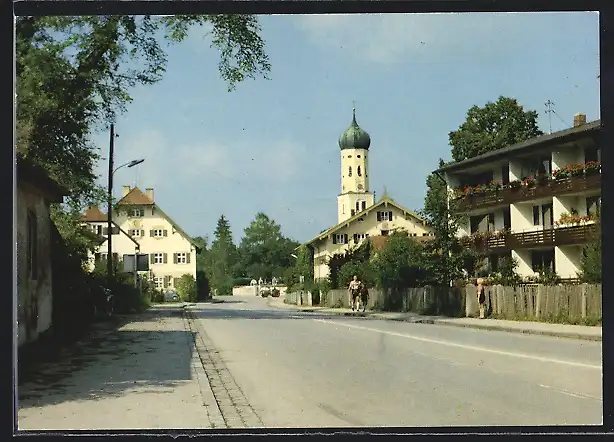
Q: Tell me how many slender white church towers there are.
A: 1